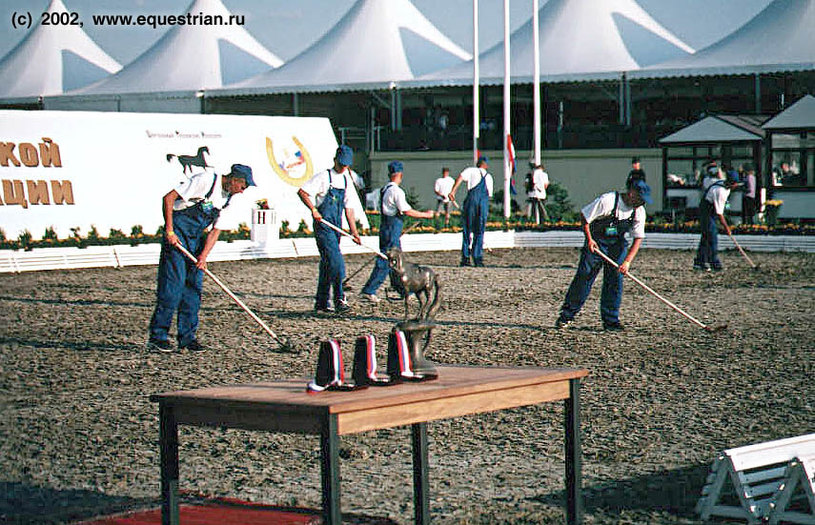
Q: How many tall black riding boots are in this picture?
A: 0